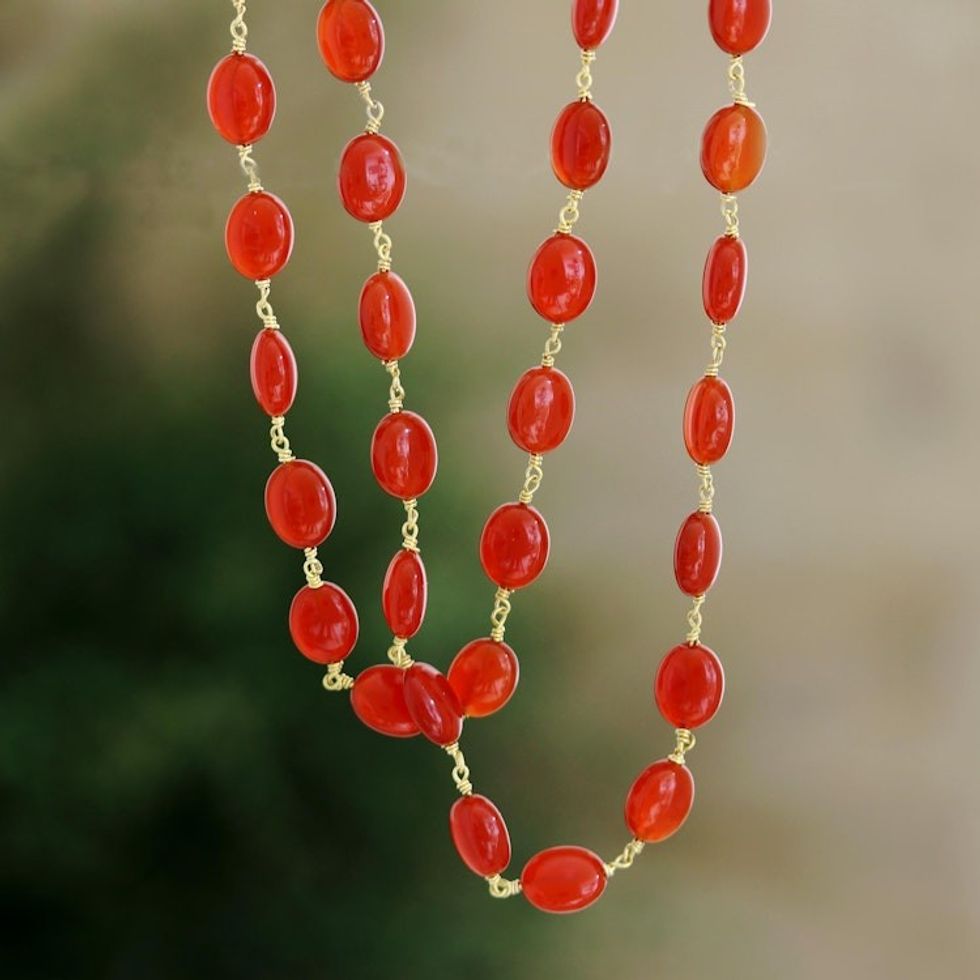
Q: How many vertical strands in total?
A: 4